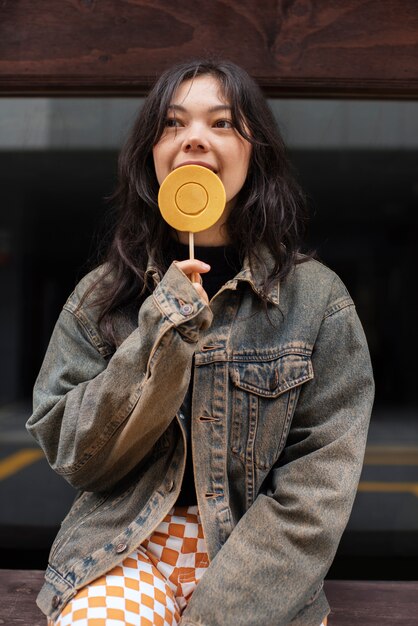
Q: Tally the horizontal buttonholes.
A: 3